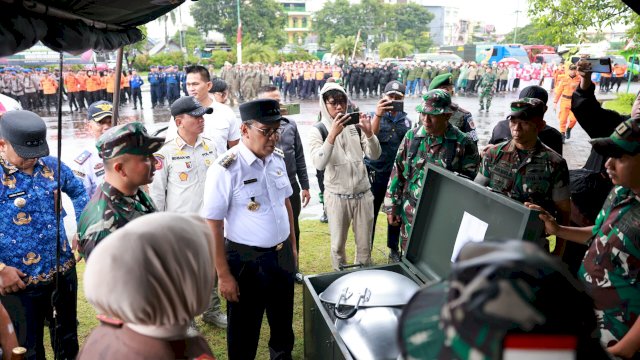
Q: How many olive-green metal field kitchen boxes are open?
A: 1